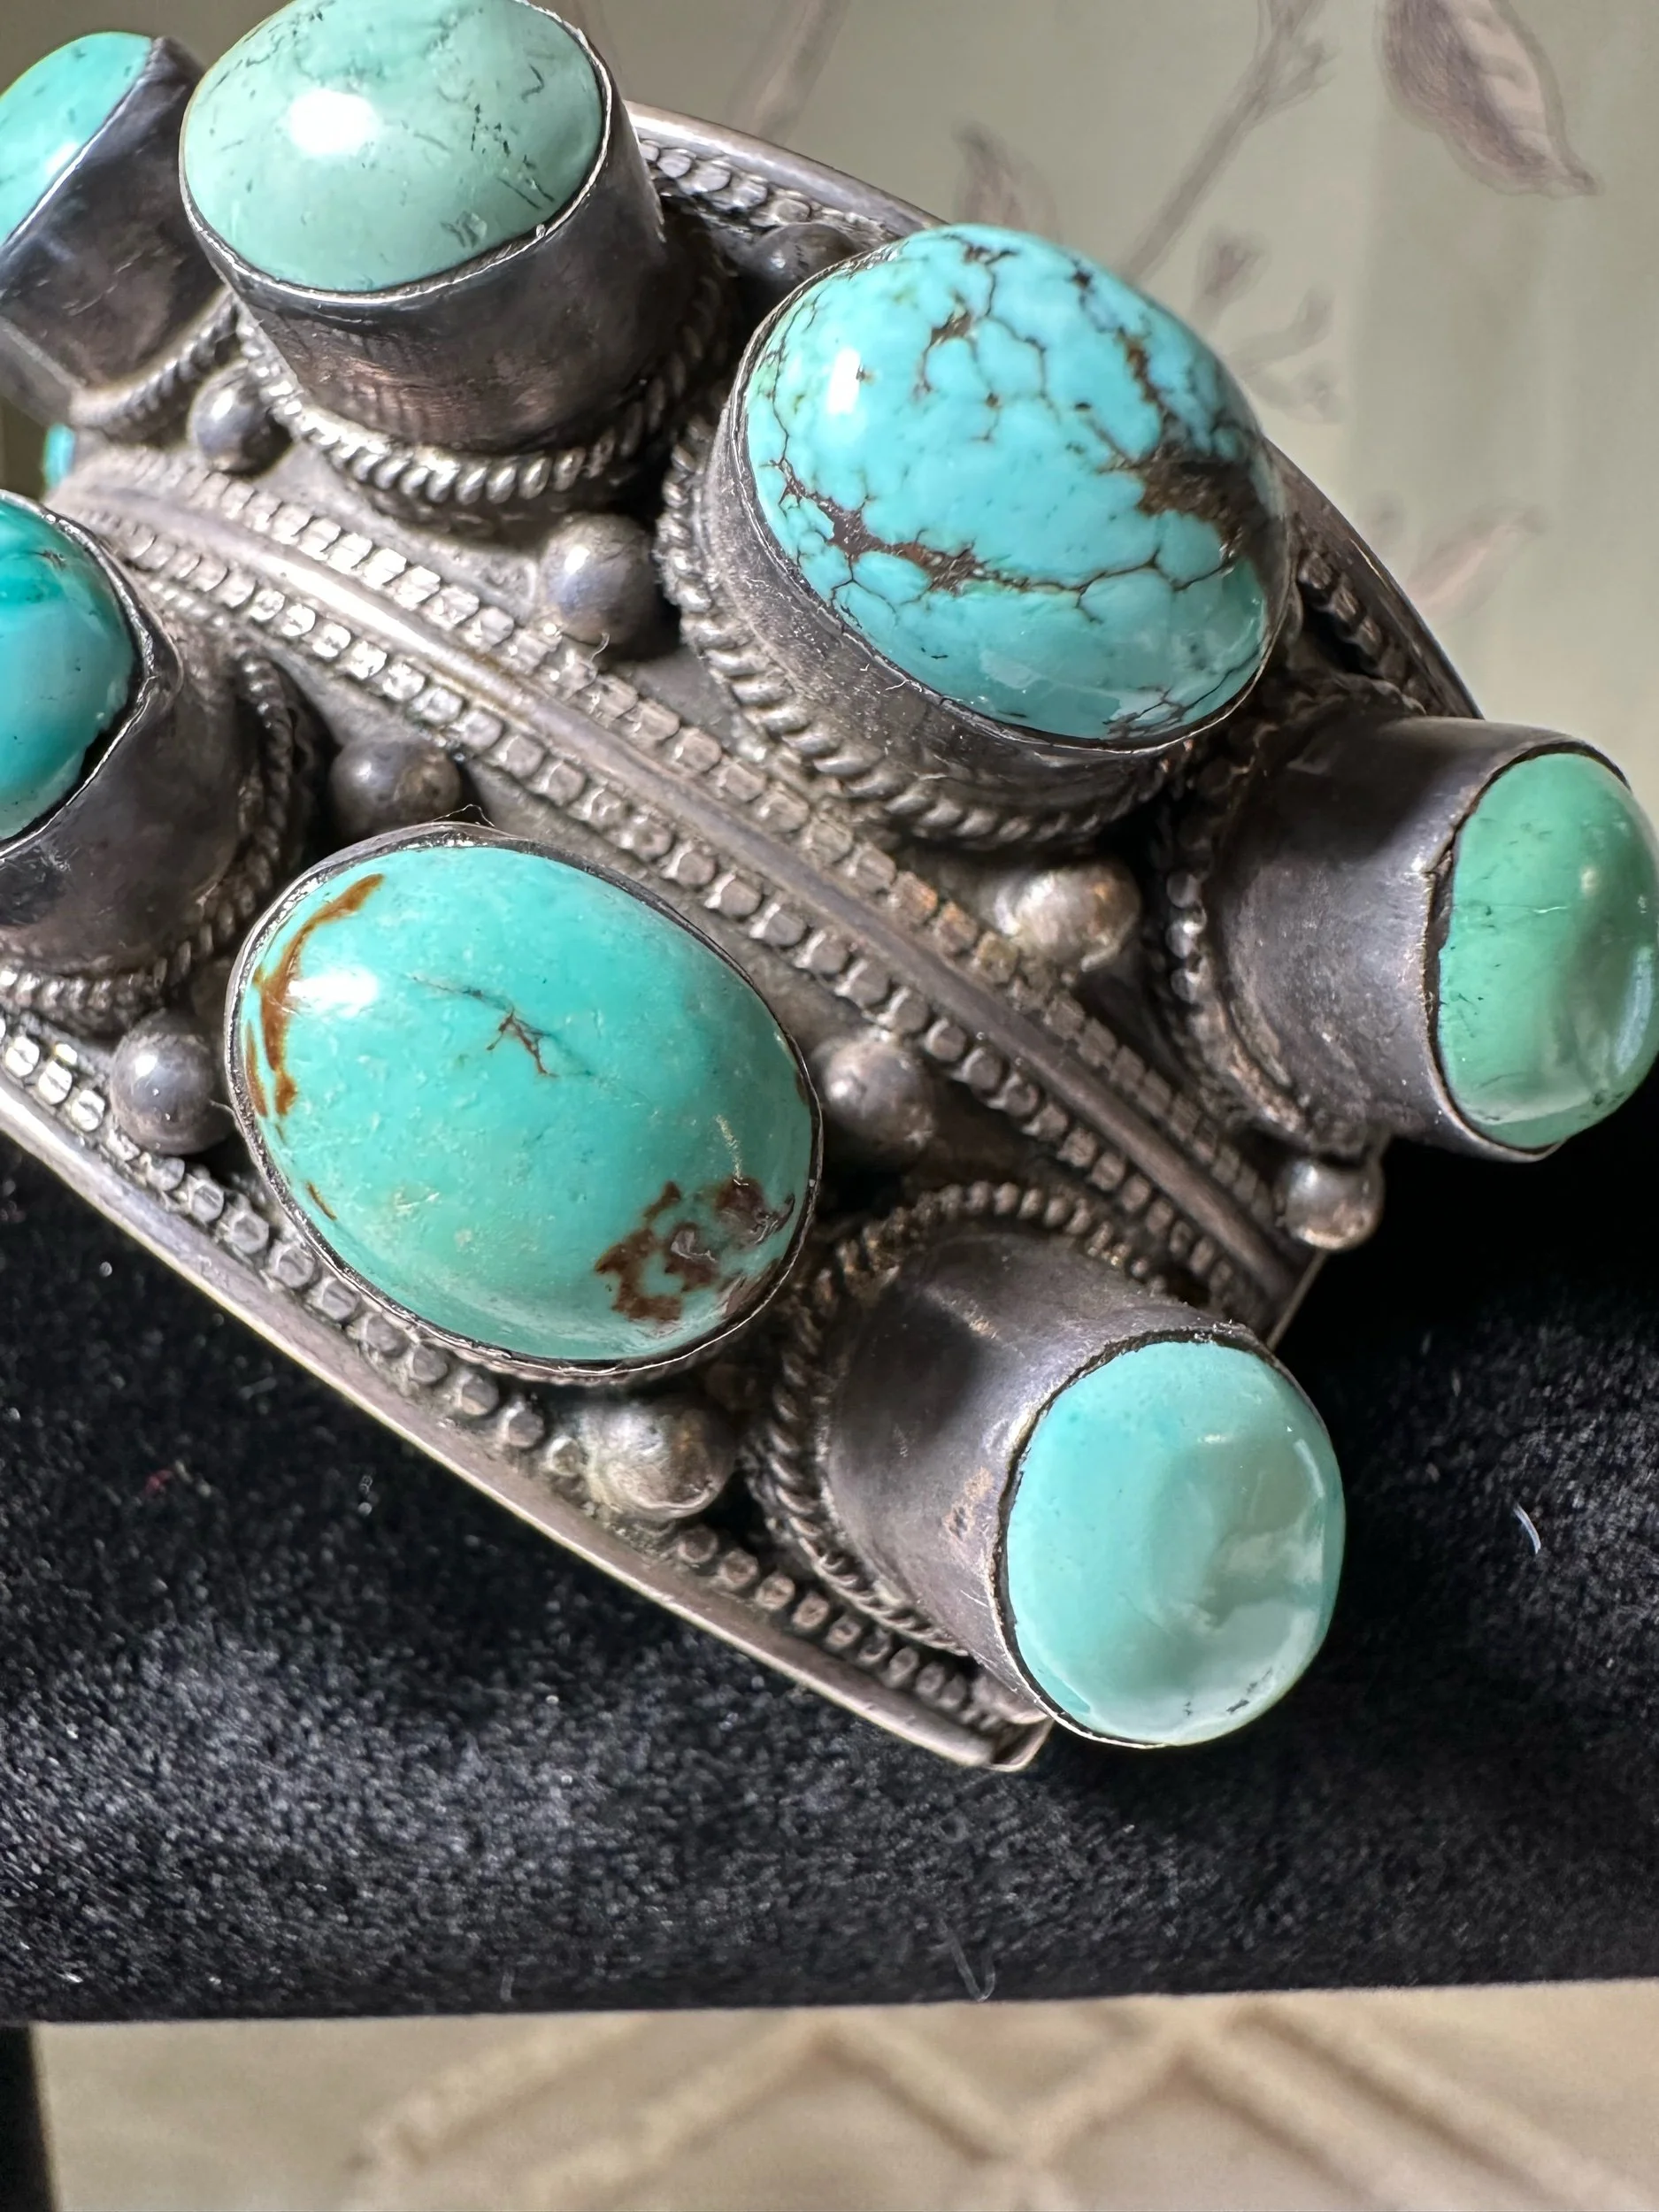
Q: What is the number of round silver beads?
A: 9